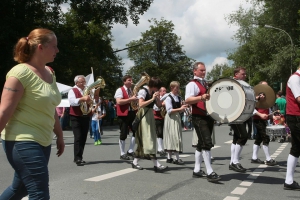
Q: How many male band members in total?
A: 7